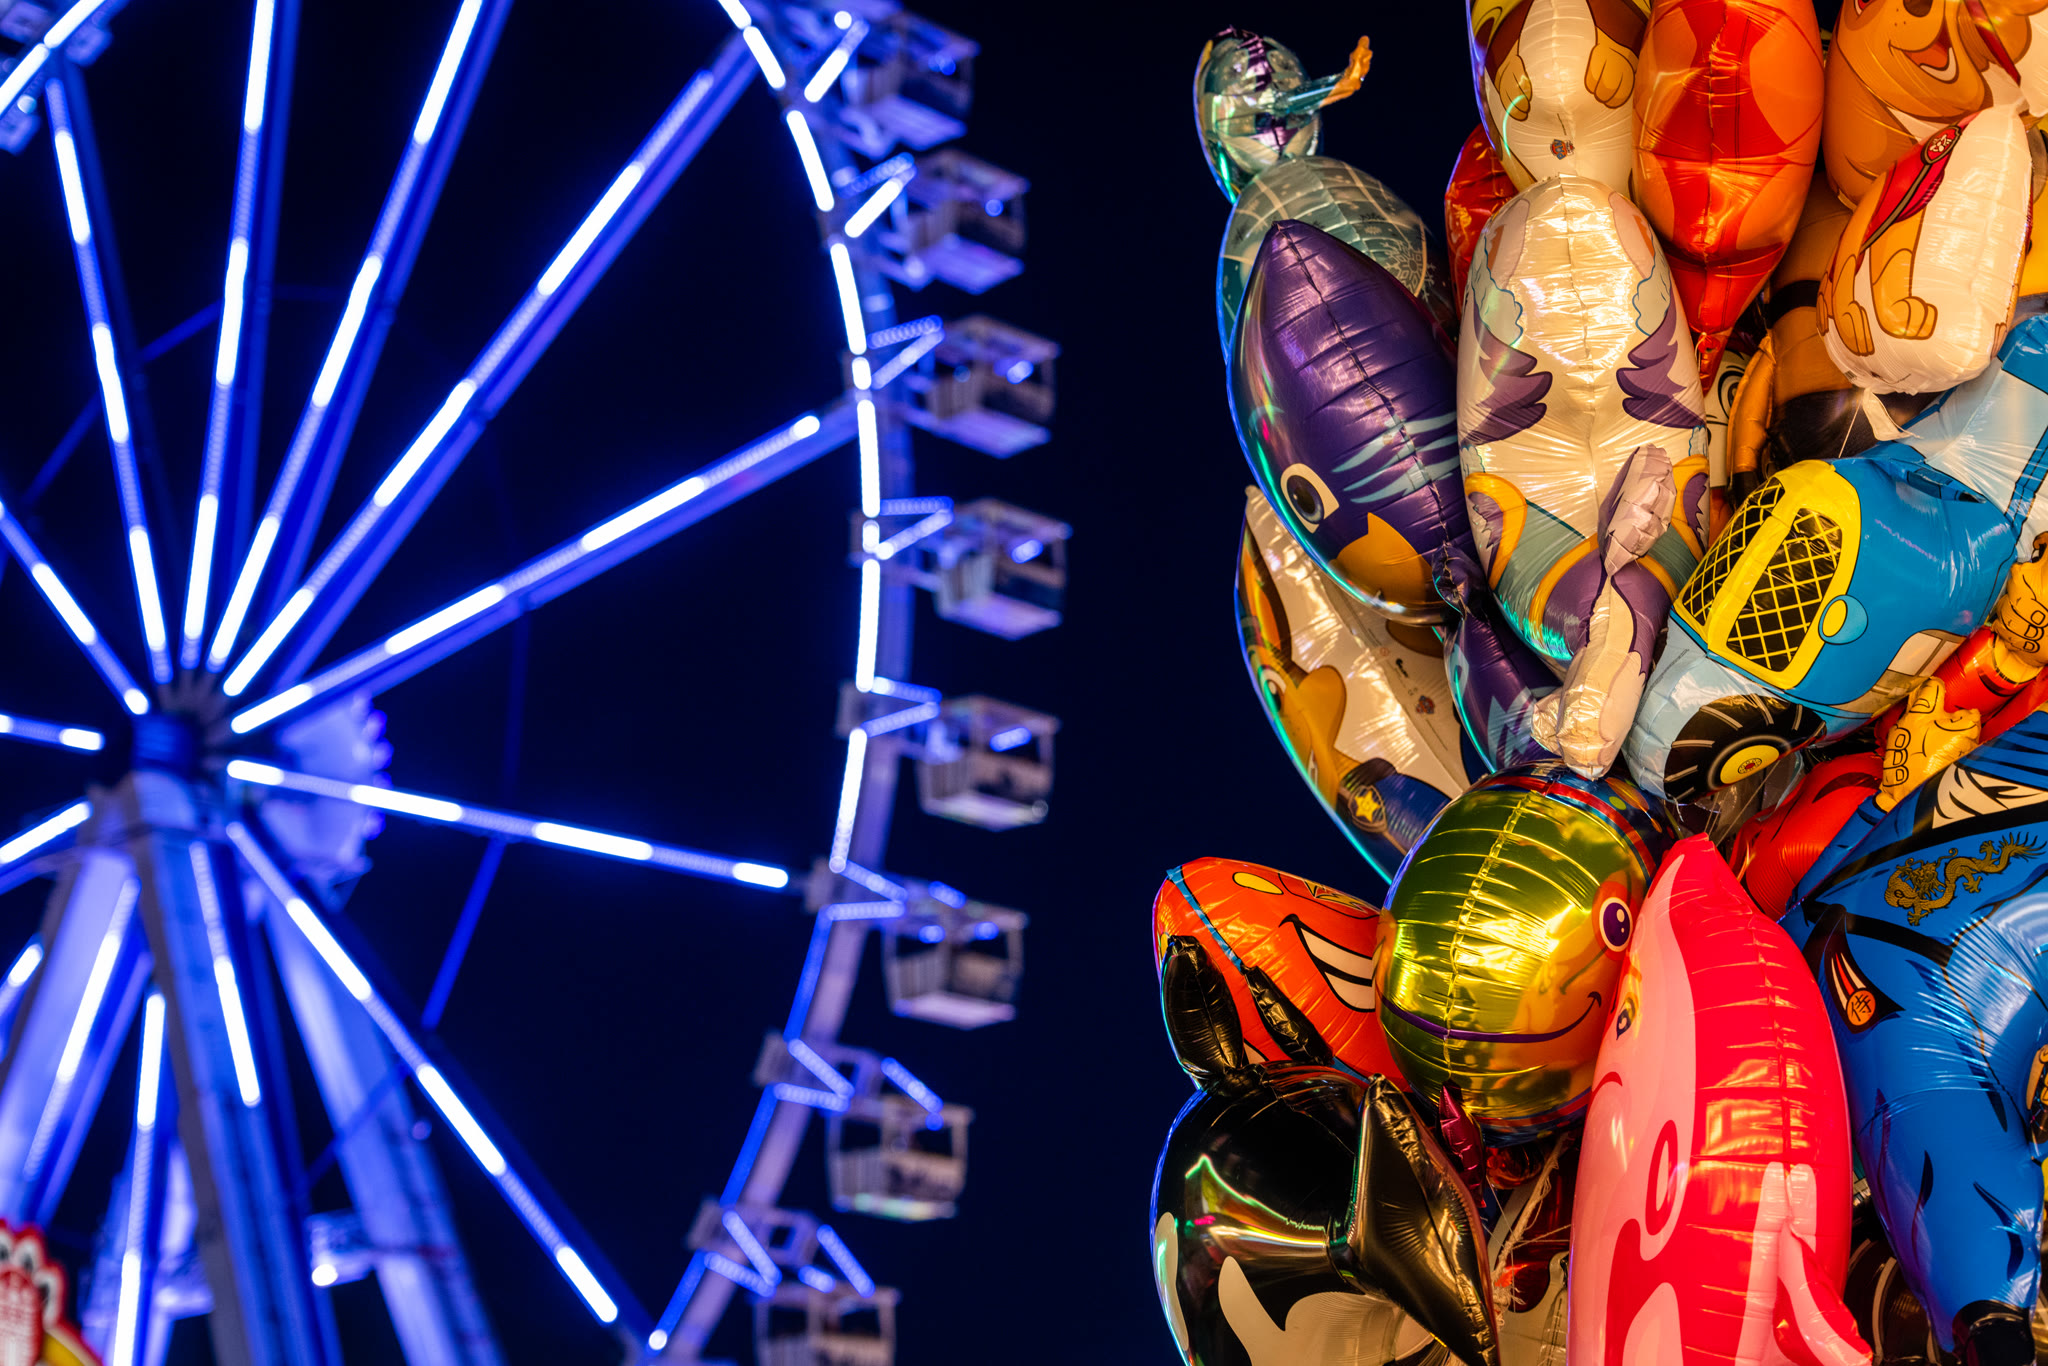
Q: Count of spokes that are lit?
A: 14